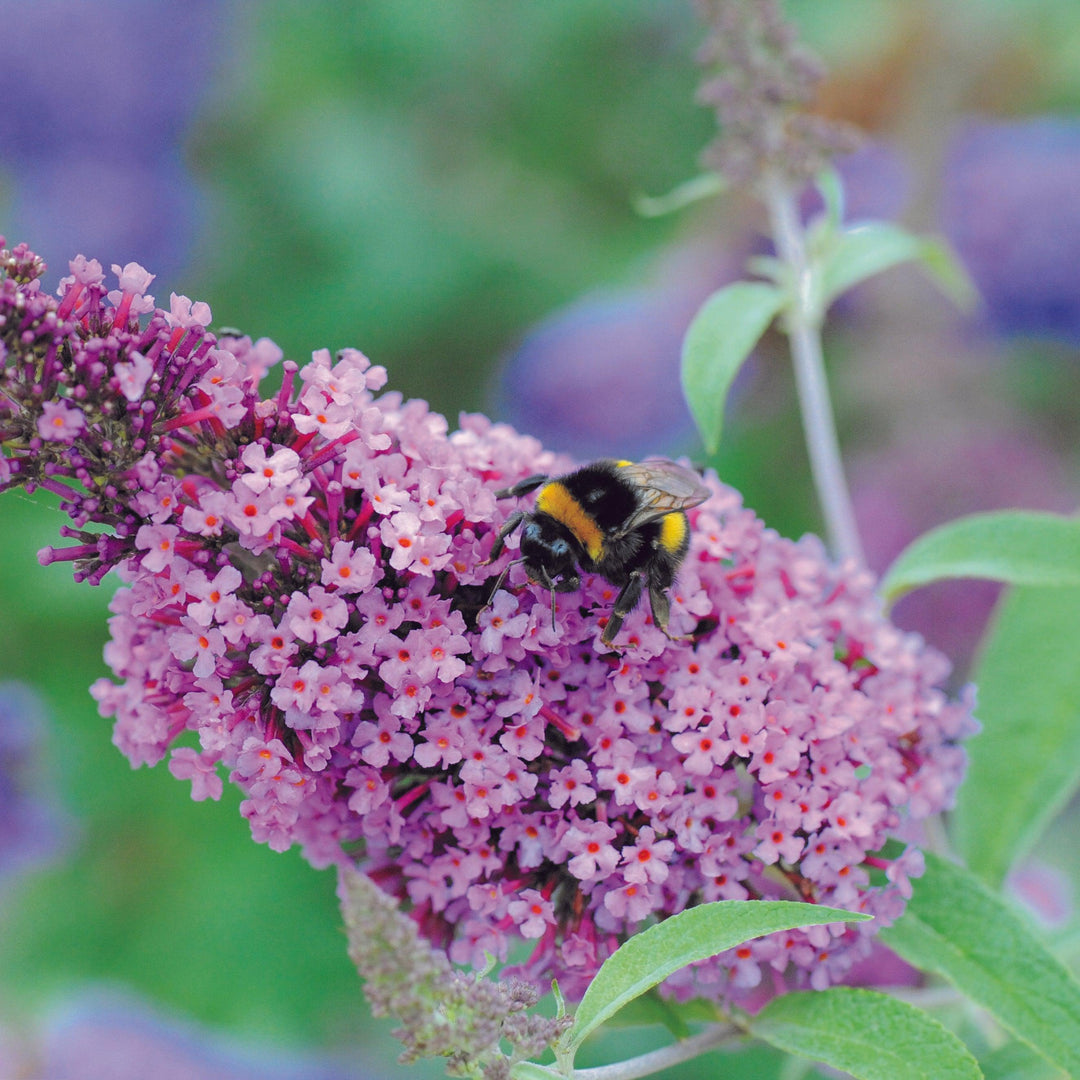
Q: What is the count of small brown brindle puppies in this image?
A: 0